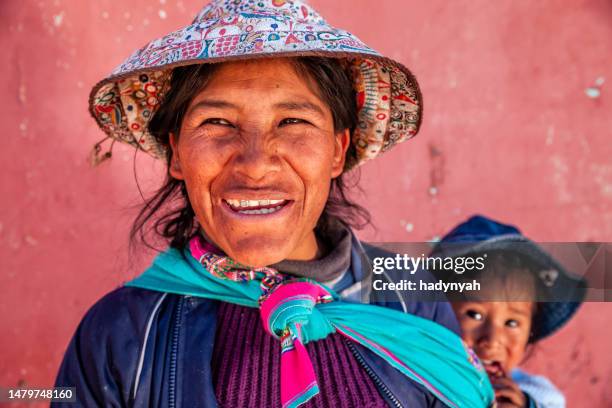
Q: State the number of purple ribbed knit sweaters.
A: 1